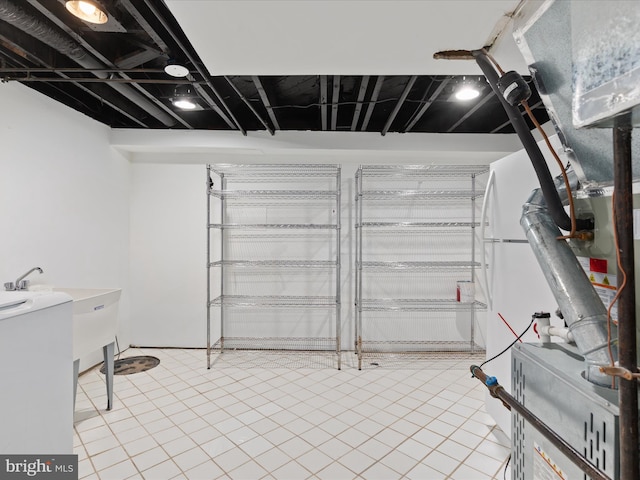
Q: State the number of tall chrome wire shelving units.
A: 2